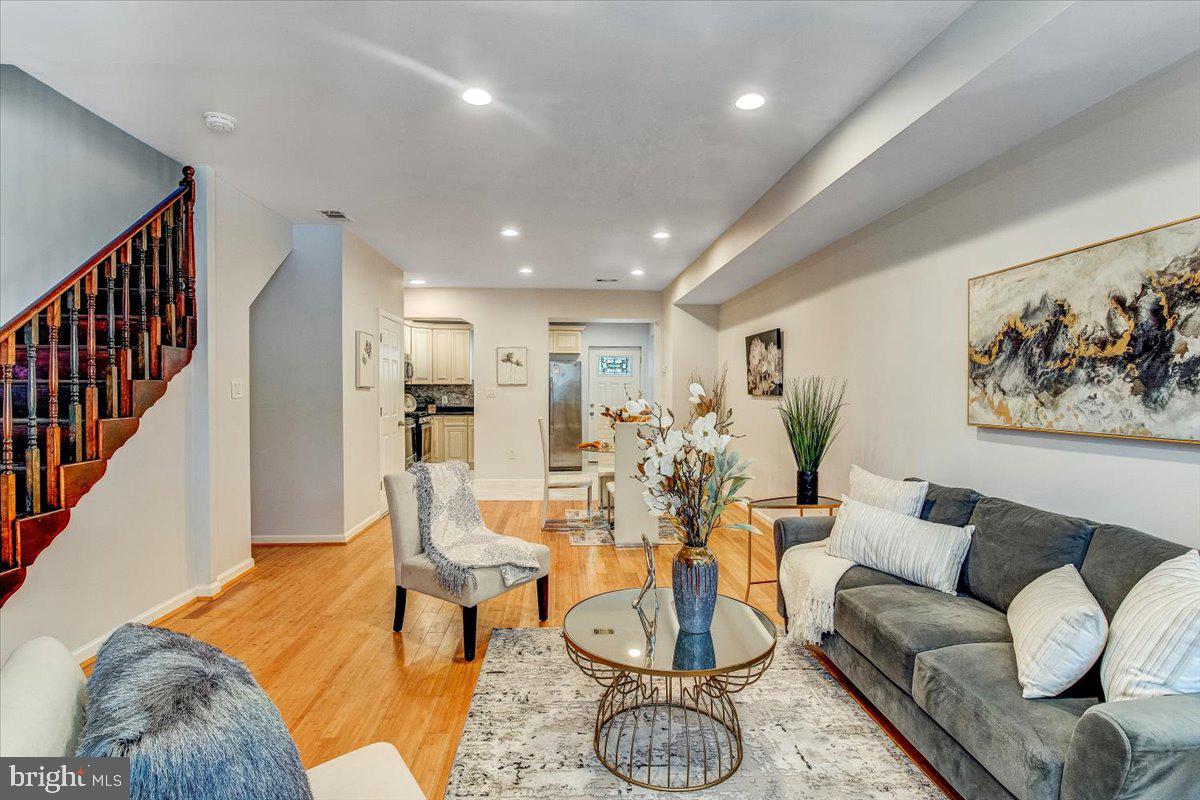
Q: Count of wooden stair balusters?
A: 11